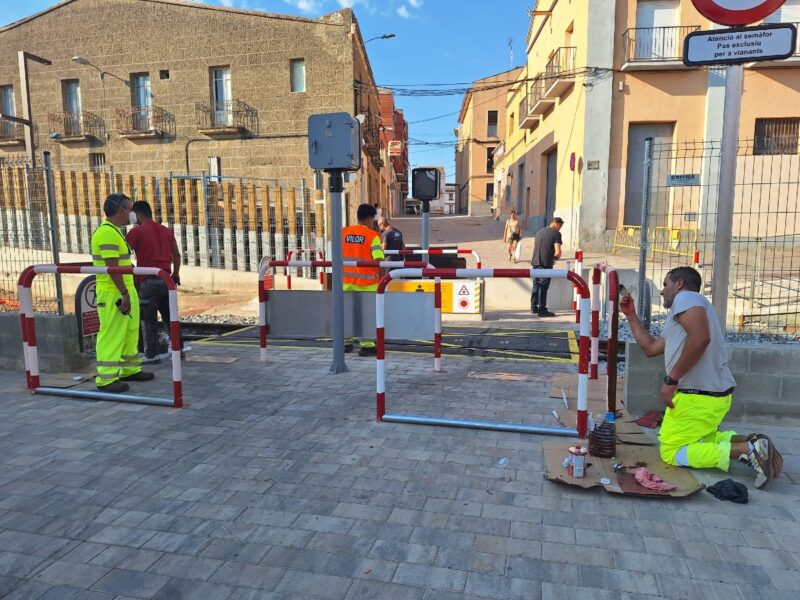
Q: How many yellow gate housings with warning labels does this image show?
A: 1